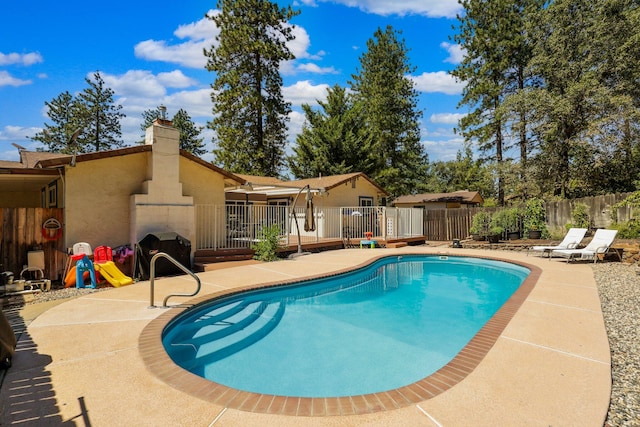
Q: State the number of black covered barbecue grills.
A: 1